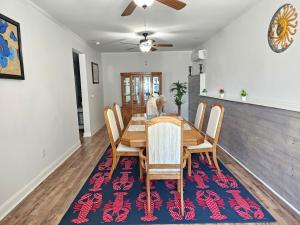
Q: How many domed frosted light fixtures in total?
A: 2